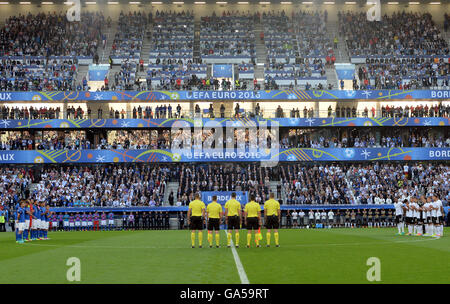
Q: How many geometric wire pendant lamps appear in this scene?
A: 0